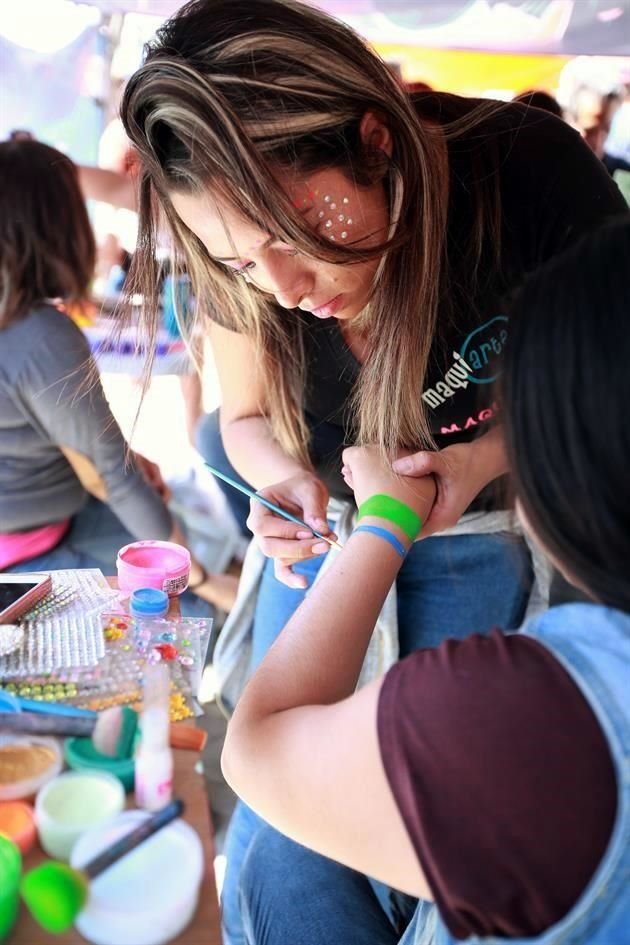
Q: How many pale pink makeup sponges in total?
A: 1